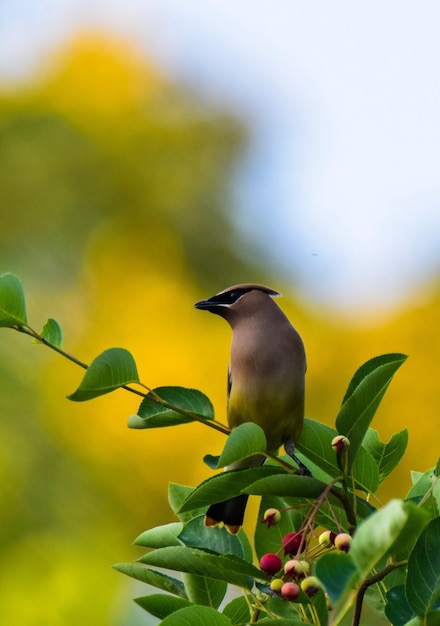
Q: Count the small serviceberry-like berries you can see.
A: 11